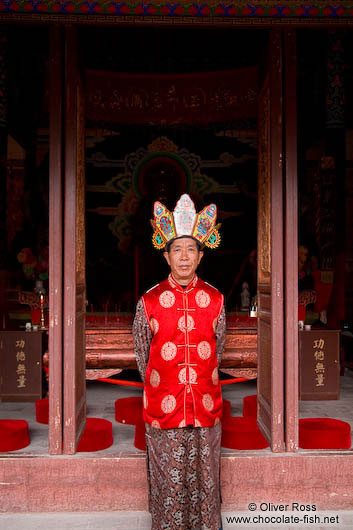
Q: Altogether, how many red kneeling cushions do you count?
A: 9